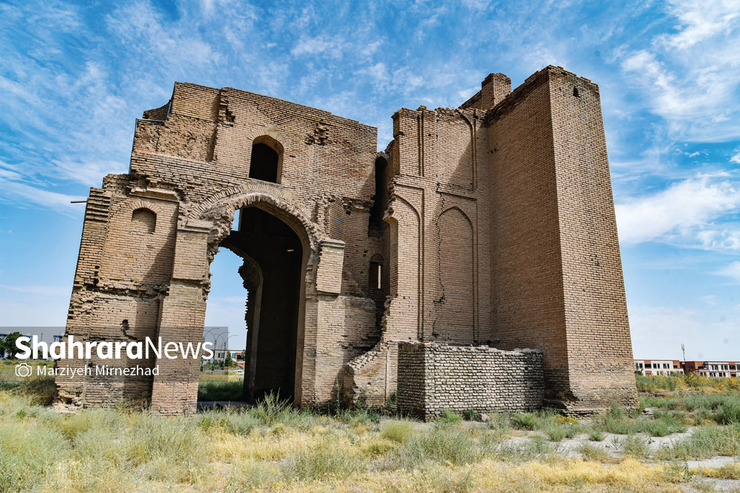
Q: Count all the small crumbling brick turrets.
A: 1